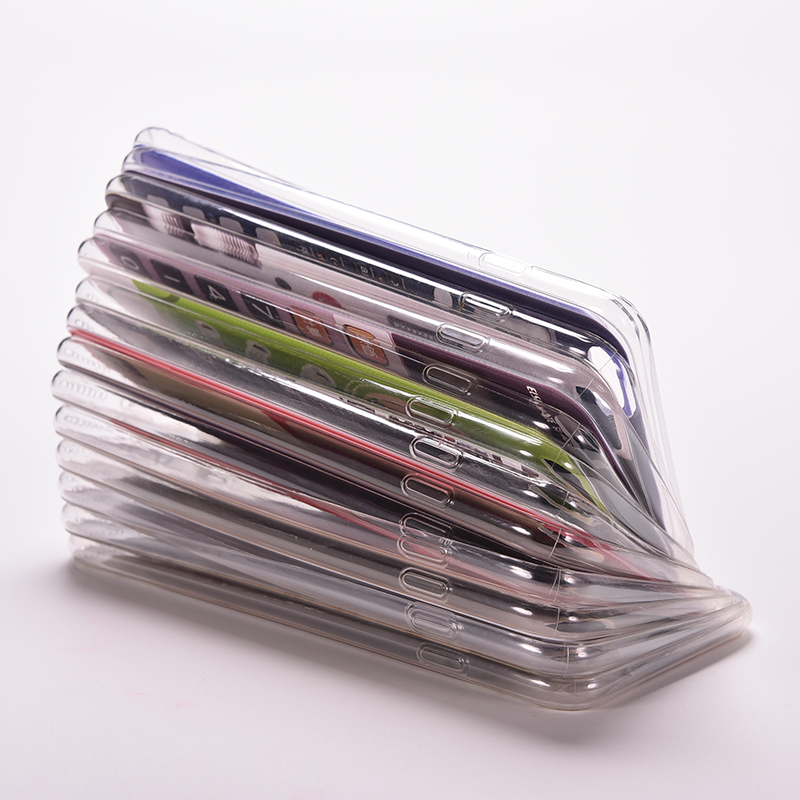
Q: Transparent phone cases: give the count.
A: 14